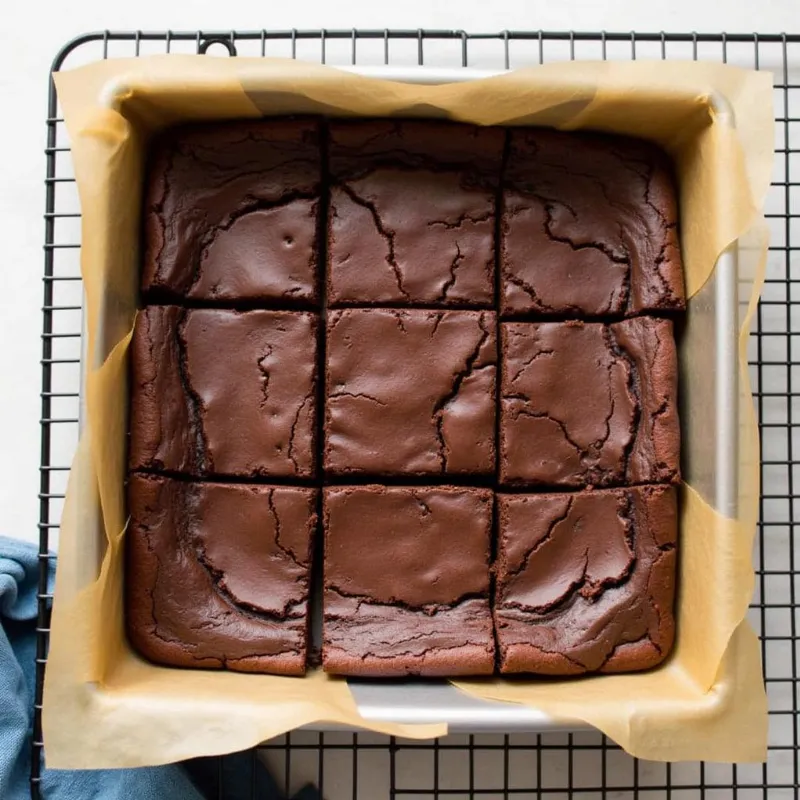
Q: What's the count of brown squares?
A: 9